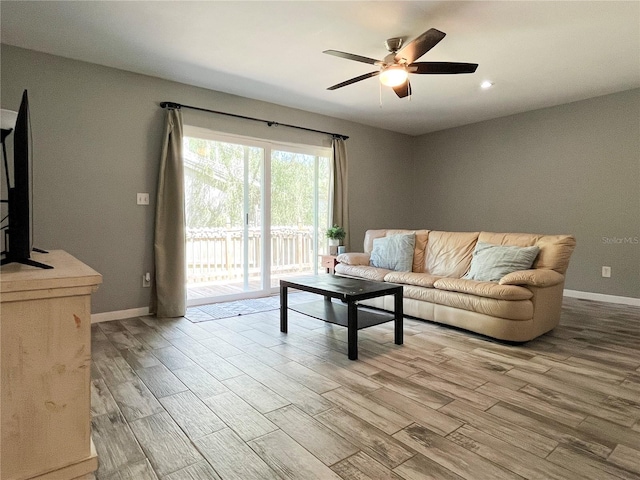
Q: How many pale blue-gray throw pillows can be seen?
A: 2